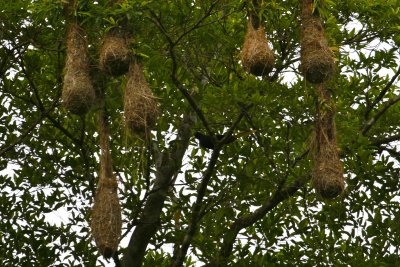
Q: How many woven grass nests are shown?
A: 7